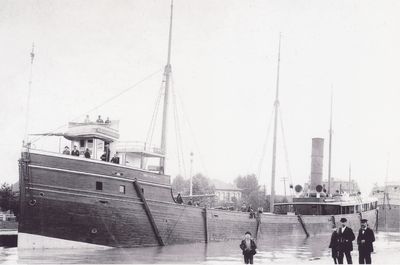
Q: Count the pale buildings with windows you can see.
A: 1